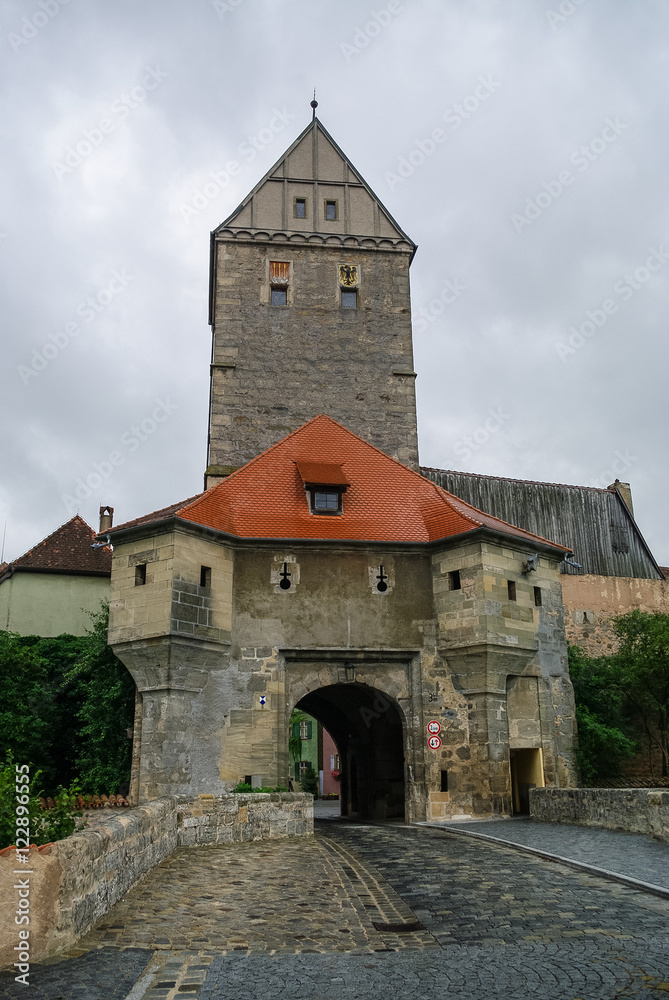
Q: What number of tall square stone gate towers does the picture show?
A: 1